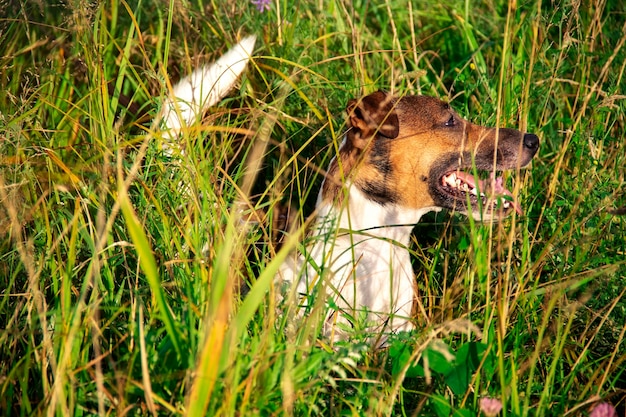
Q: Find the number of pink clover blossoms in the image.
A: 2